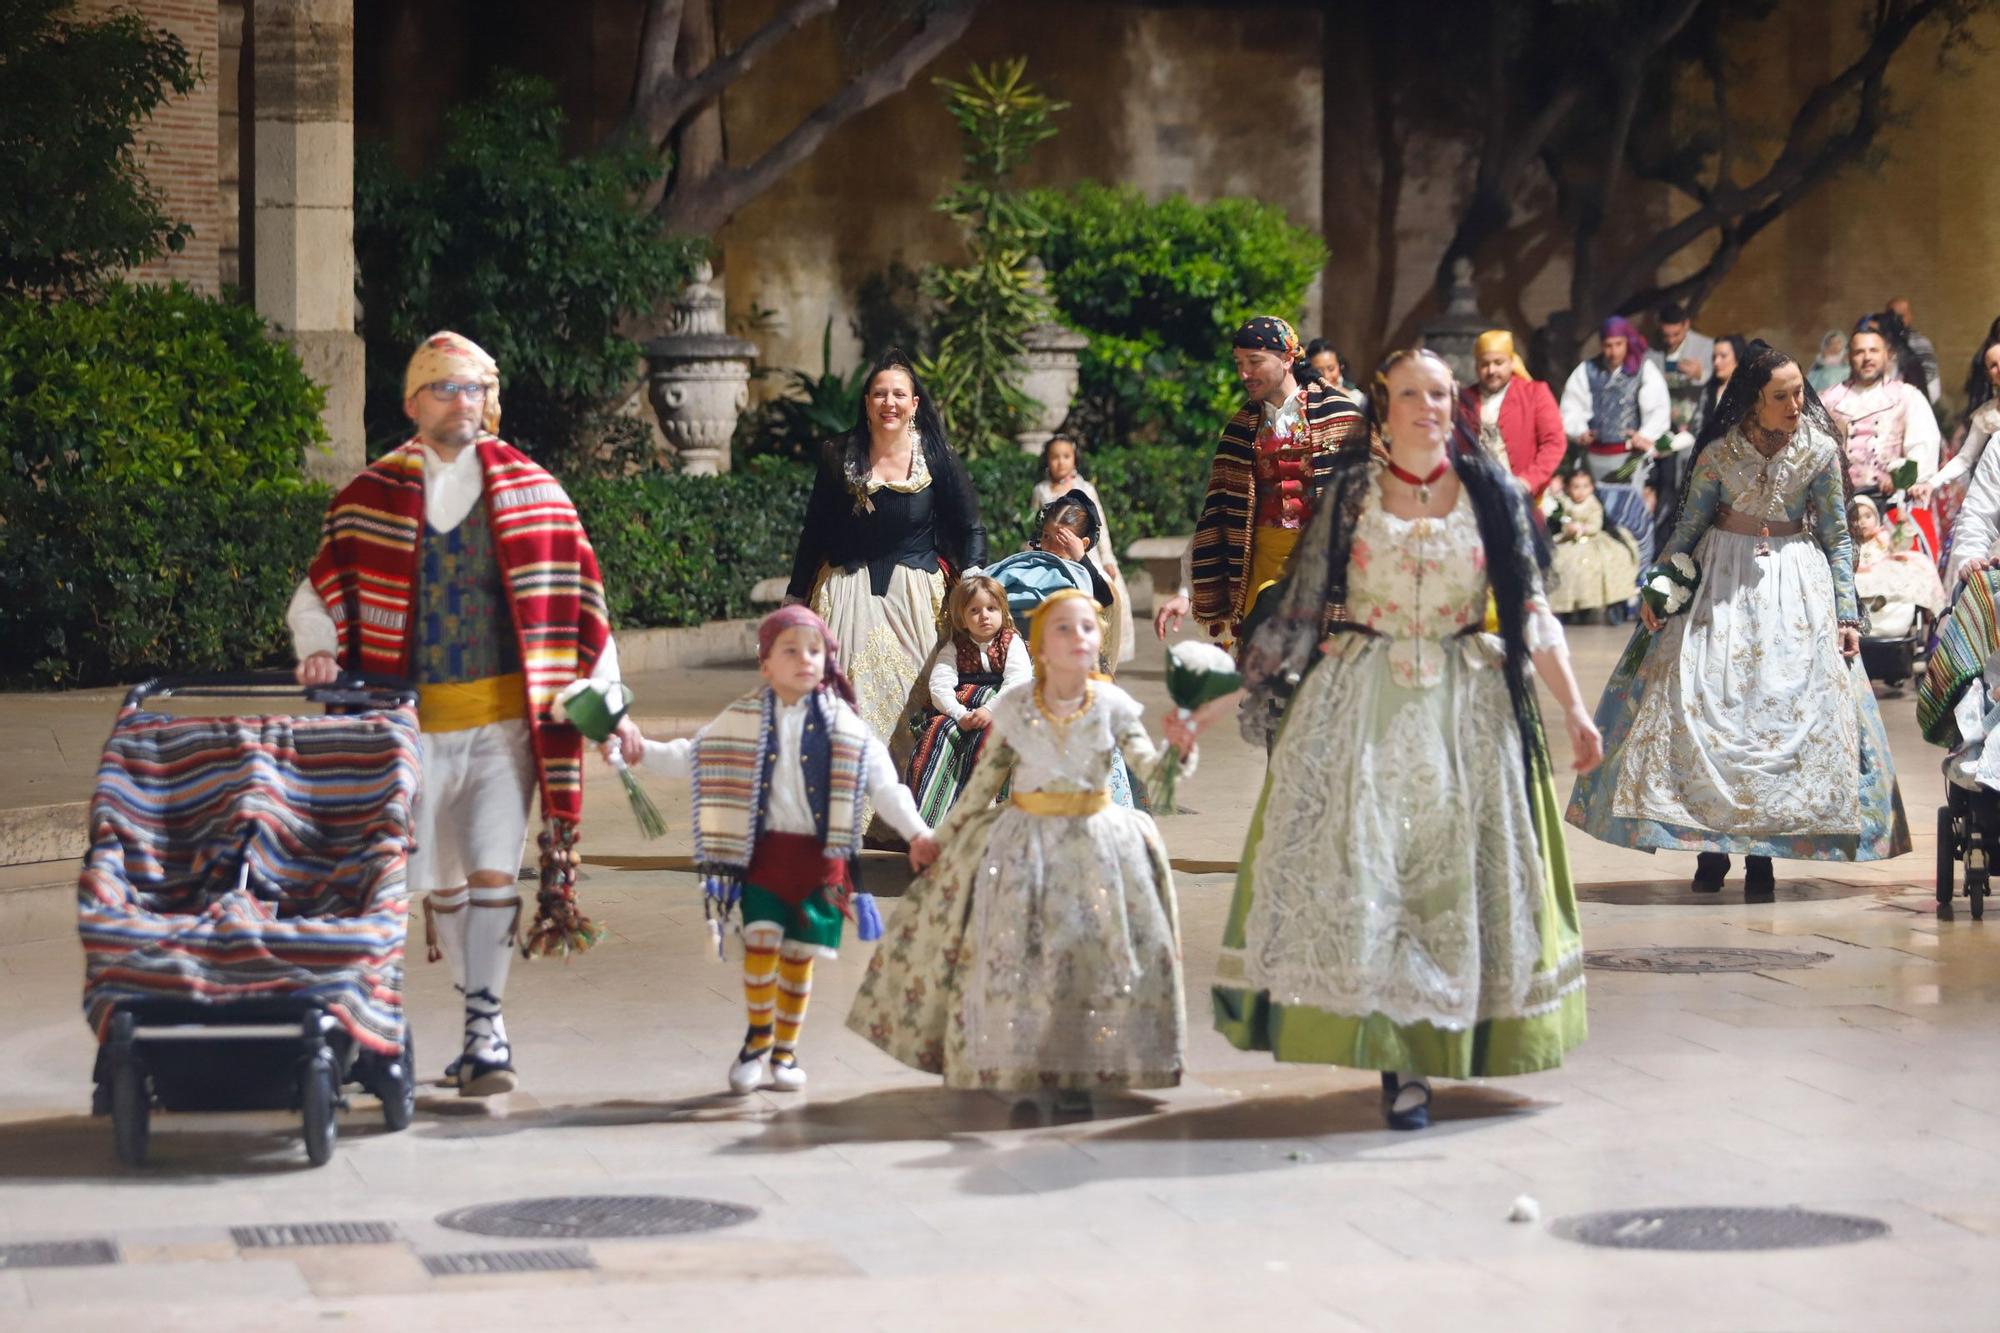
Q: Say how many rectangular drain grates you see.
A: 3